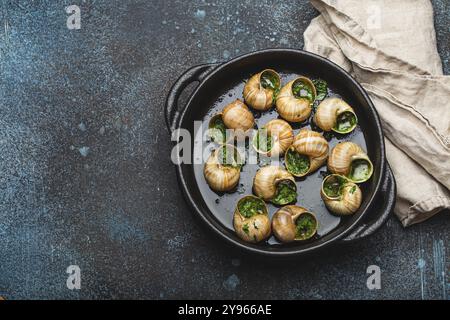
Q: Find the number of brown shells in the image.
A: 12